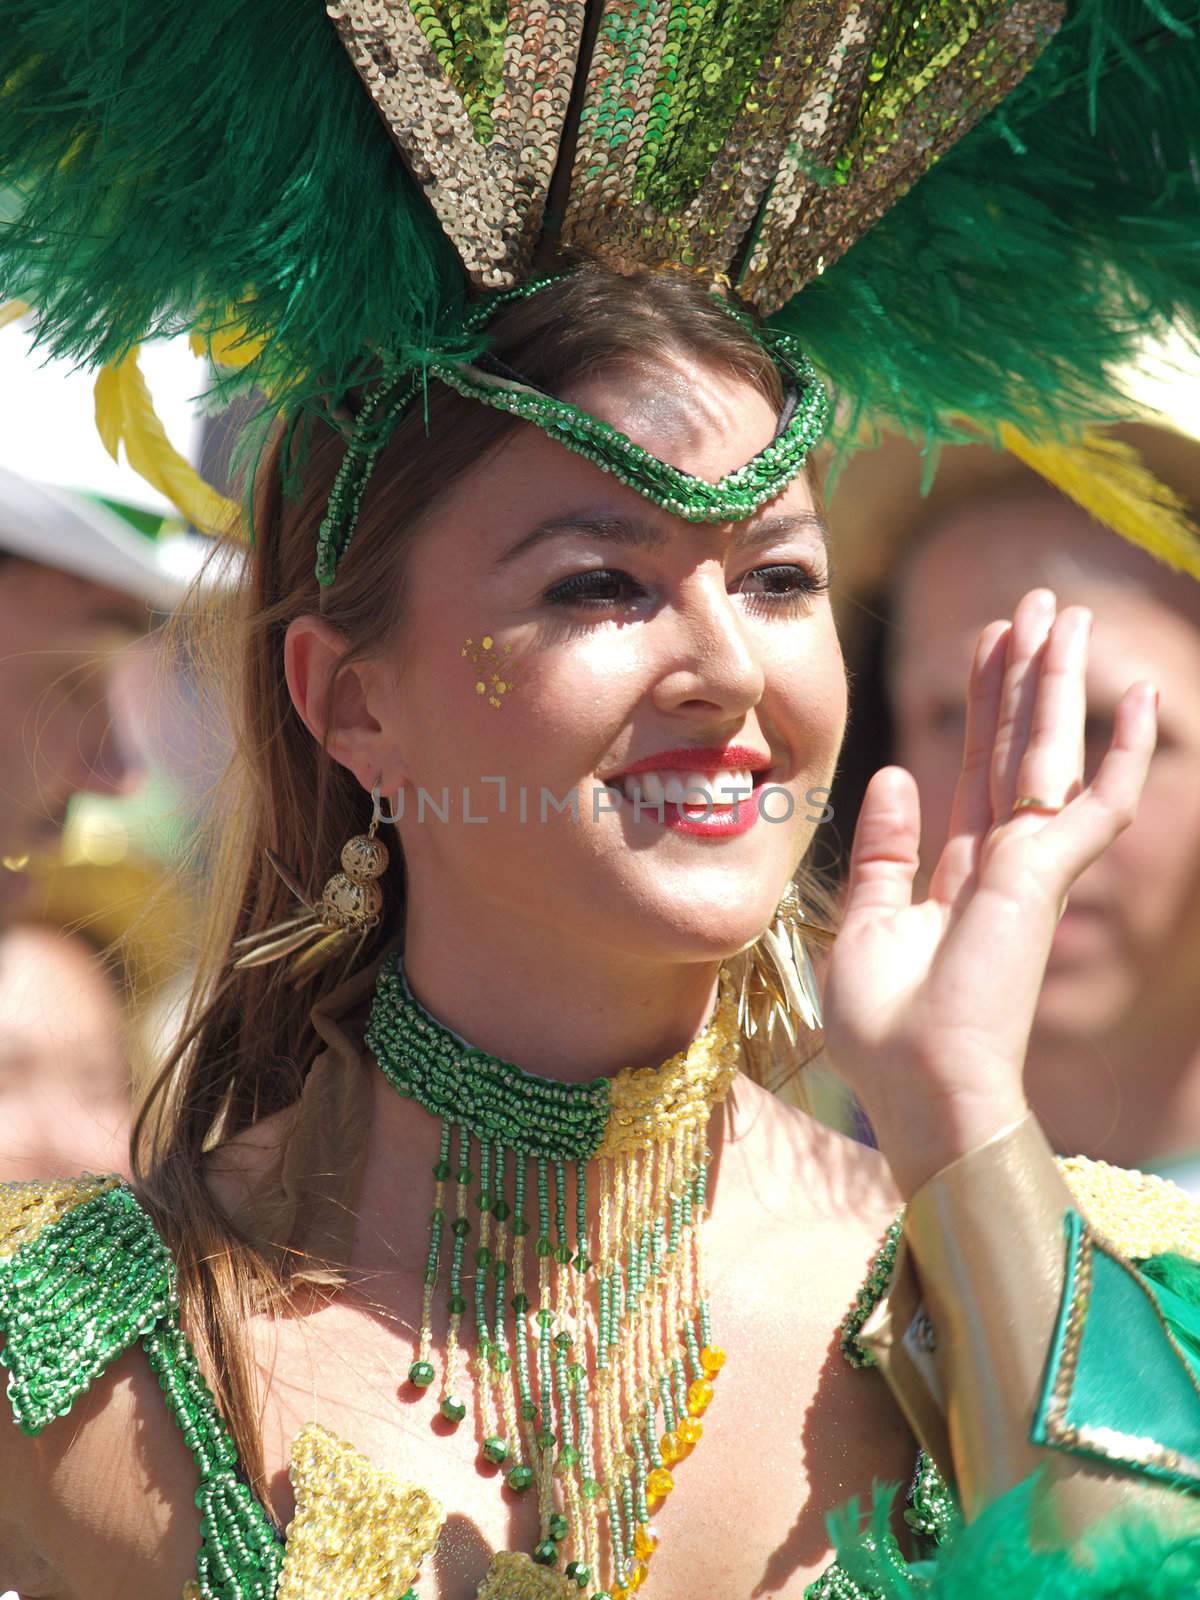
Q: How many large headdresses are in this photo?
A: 1